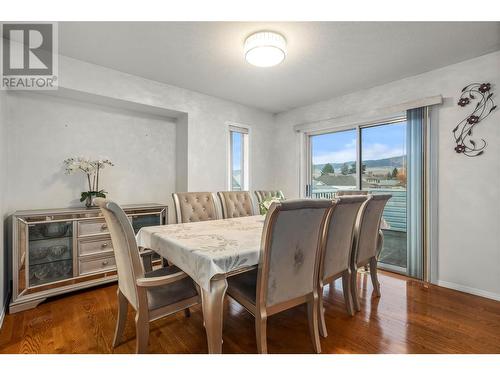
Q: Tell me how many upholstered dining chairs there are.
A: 8